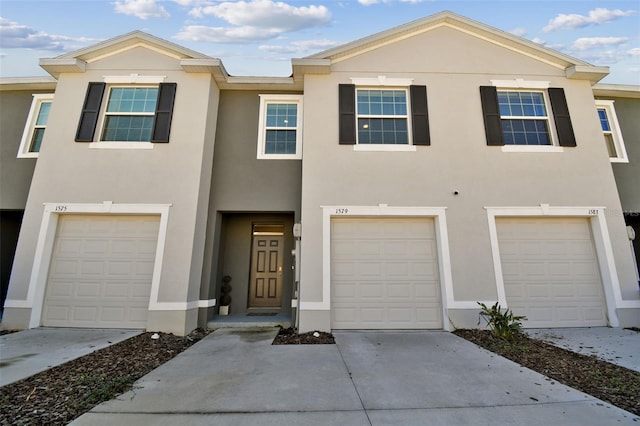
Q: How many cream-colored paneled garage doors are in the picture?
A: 3